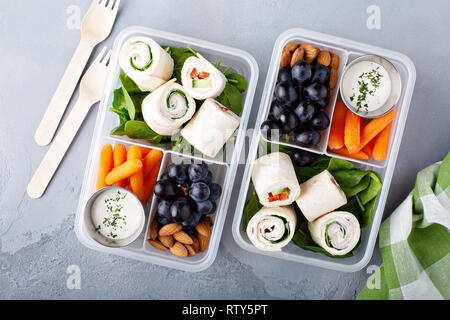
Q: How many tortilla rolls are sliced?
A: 8